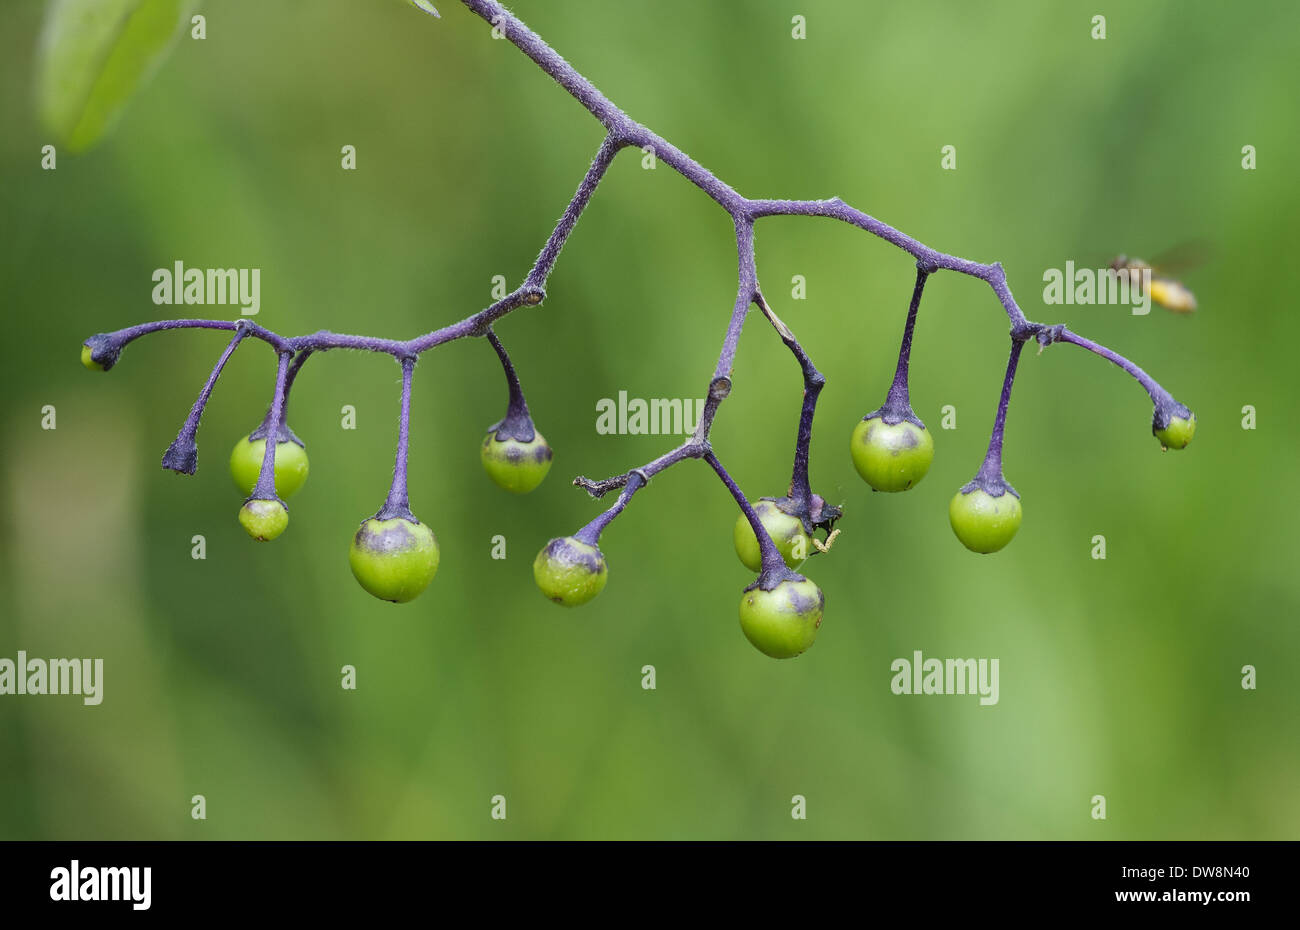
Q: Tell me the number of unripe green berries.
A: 11